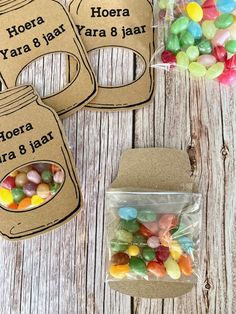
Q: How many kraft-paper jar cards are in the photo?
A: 4